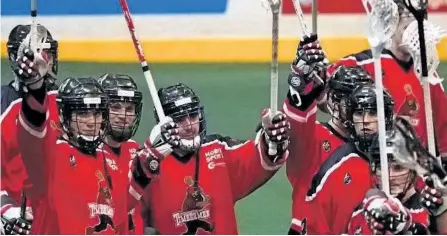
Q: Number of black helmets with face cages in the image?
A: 7